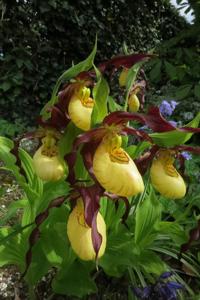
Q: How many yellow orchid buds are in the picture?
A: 7